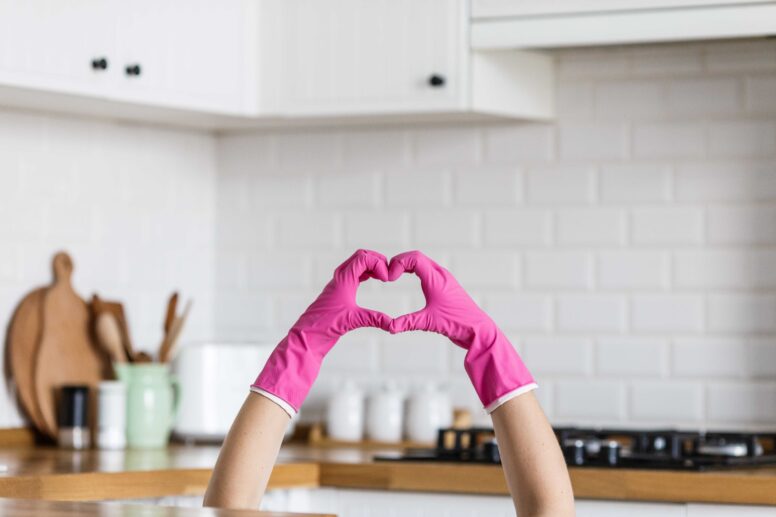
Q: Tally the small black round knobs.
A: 3